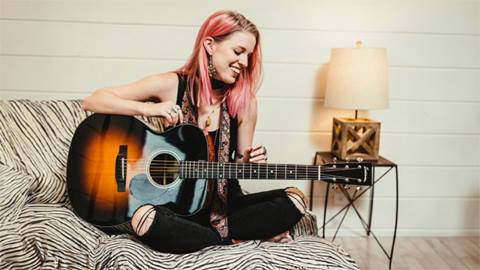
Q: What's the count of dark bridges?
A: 1